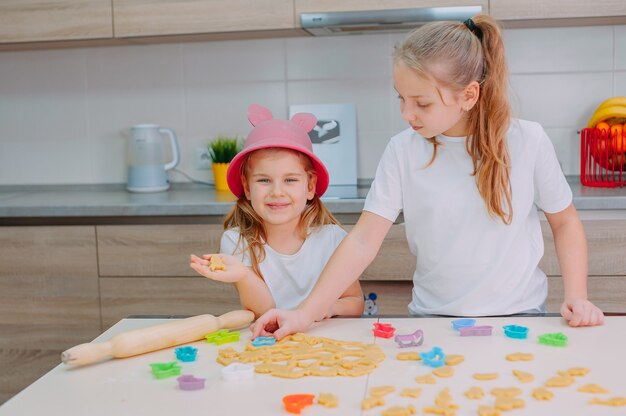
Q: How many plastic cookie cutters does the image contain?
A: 14